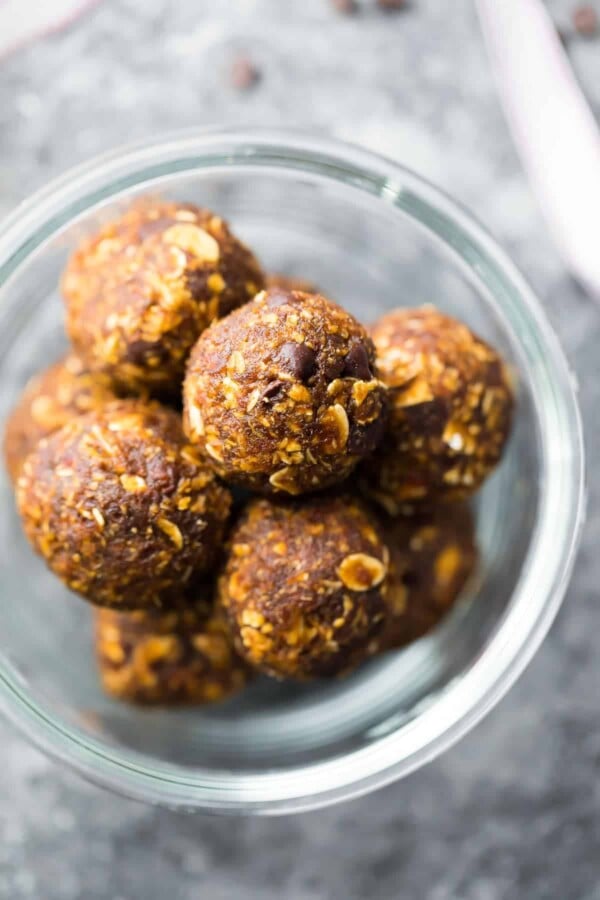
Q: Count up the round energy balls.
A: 9